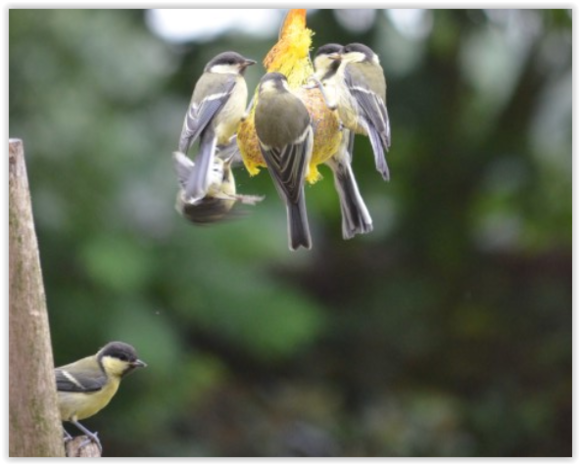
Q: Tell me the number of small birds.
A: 6